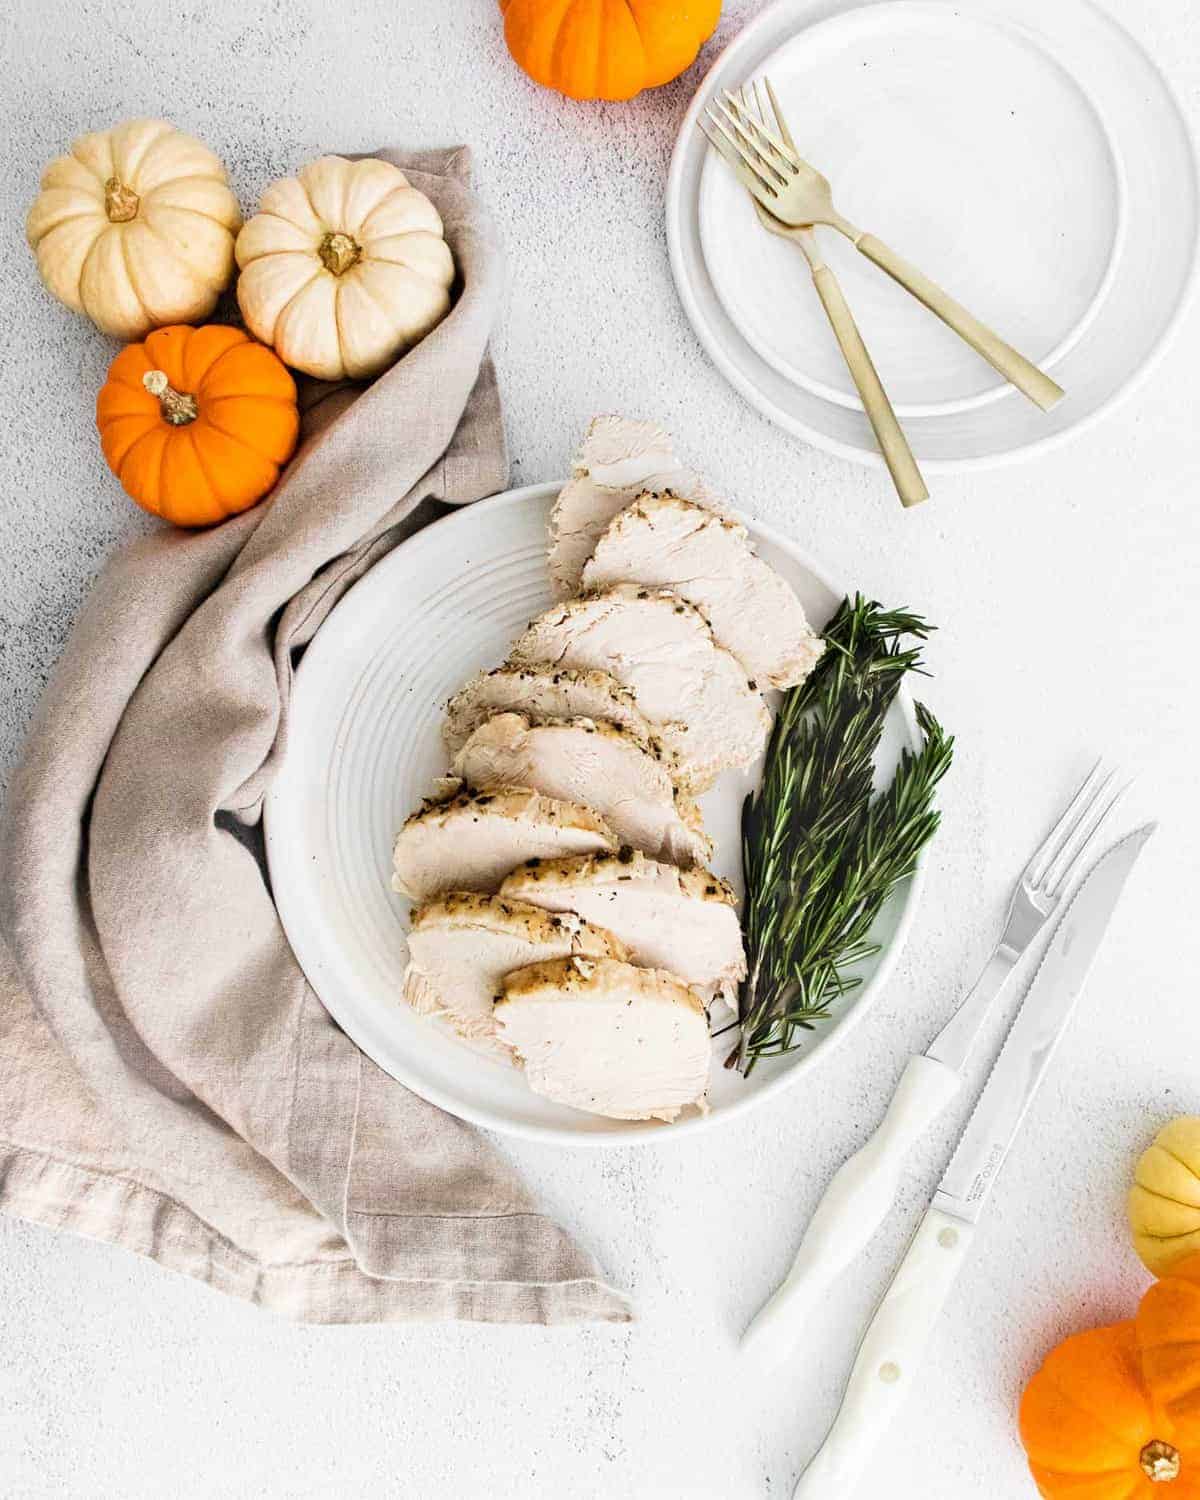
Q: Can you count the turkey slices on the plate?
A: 9